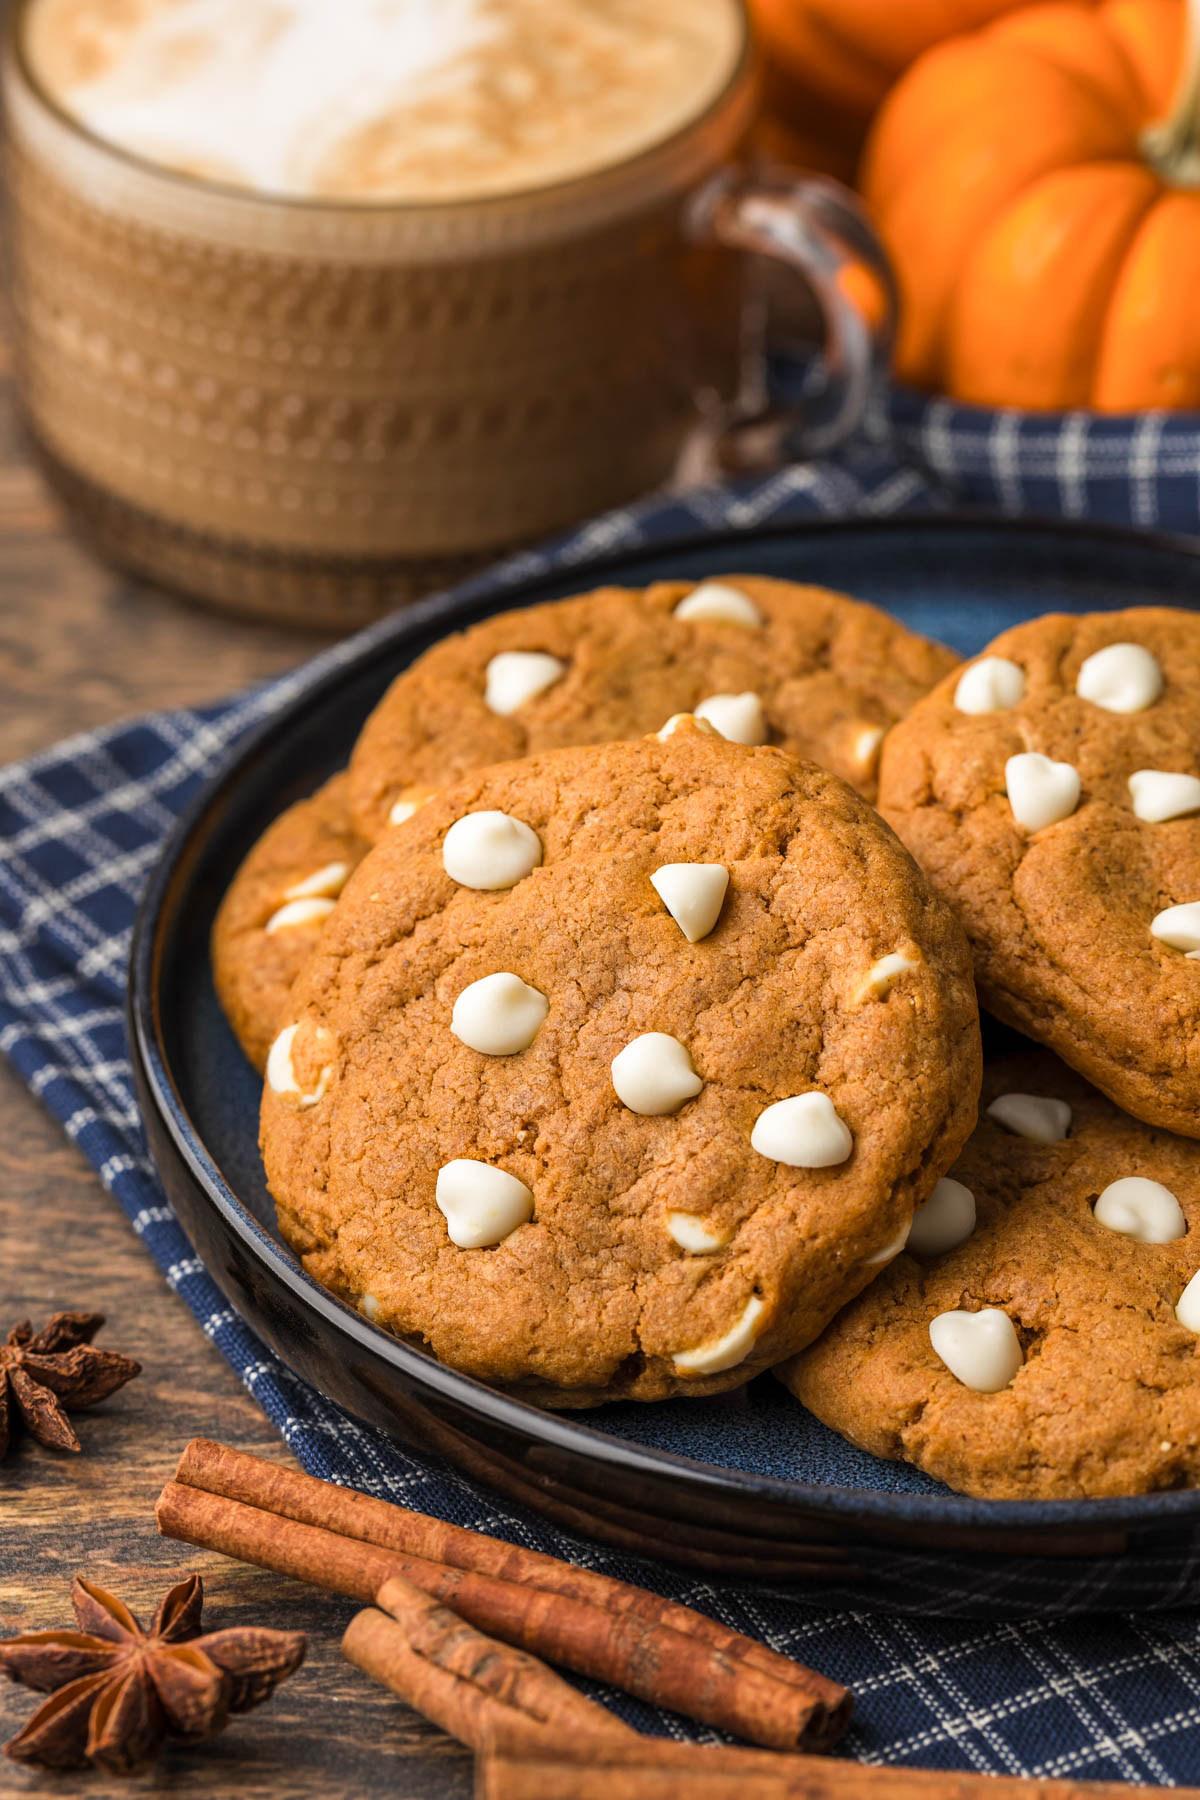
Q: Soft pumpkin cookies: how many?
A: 5